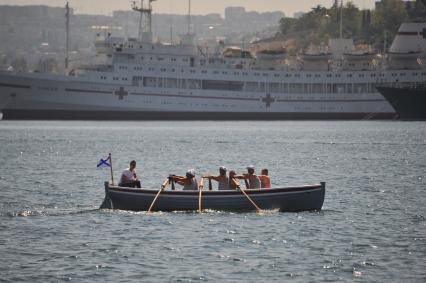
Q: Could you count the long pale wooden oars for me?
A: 3